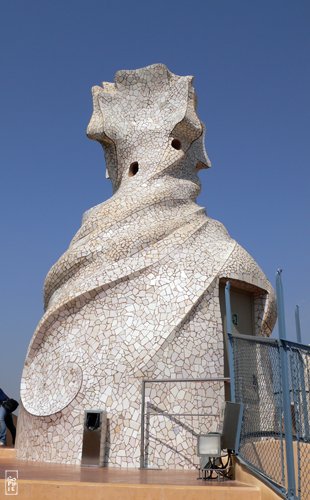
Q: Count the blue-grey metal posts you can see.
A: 3